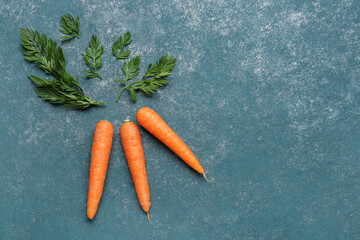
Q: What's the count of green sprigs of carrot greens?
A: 5